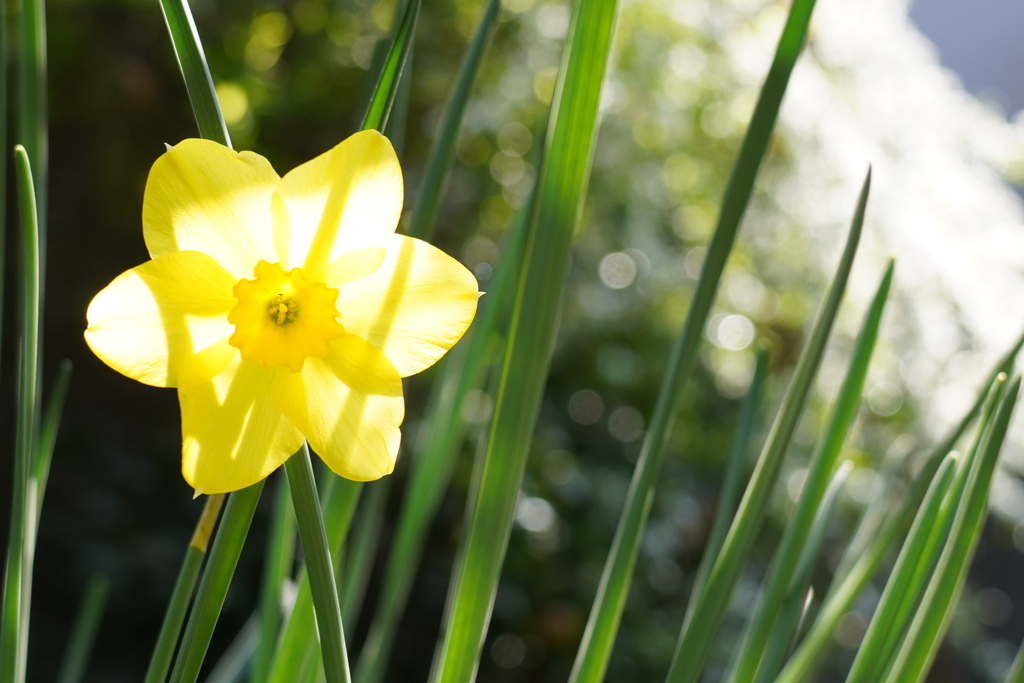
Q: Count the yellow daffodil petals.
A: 6